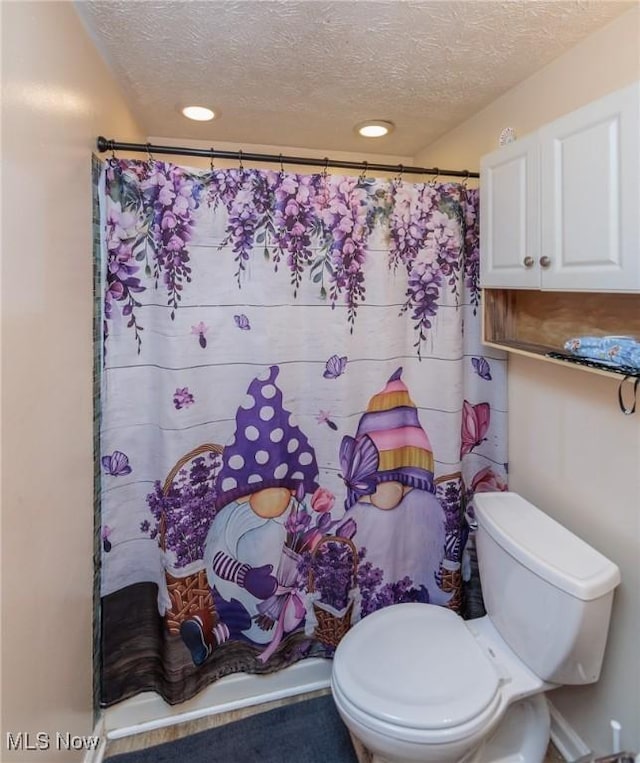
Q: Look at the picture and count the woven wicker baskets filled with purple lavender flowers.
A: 3